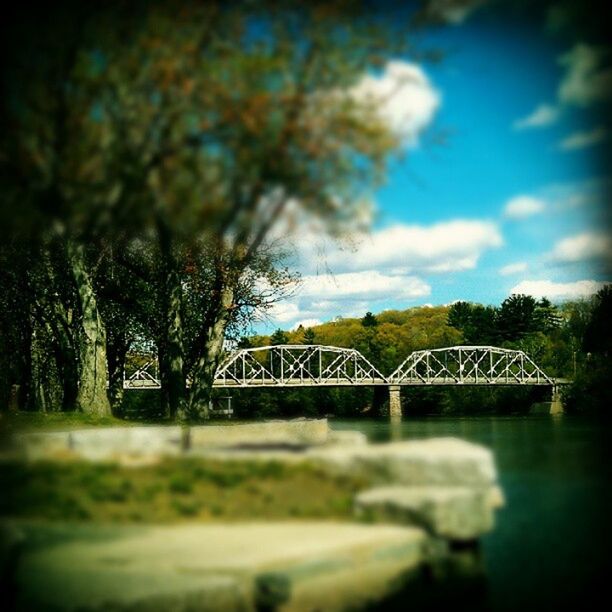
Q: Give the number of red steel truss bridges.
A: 0